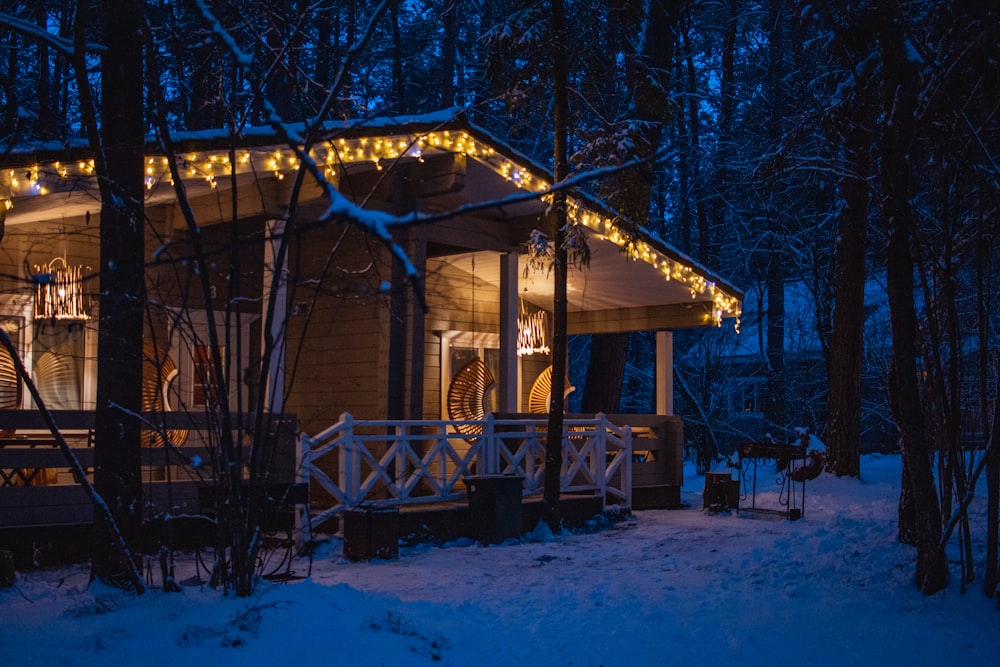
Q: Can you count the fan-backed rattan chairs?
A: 4